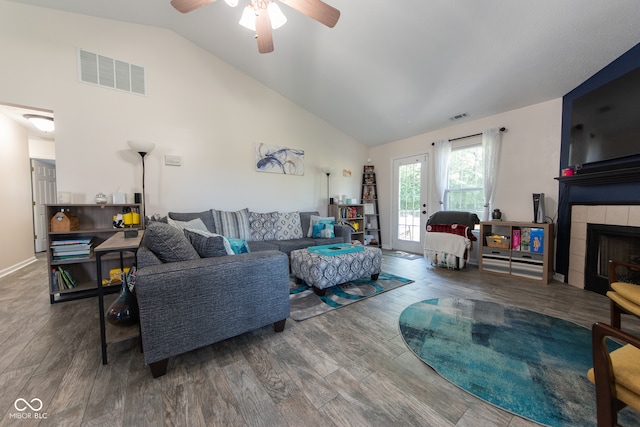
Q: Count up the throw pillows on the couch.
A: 8